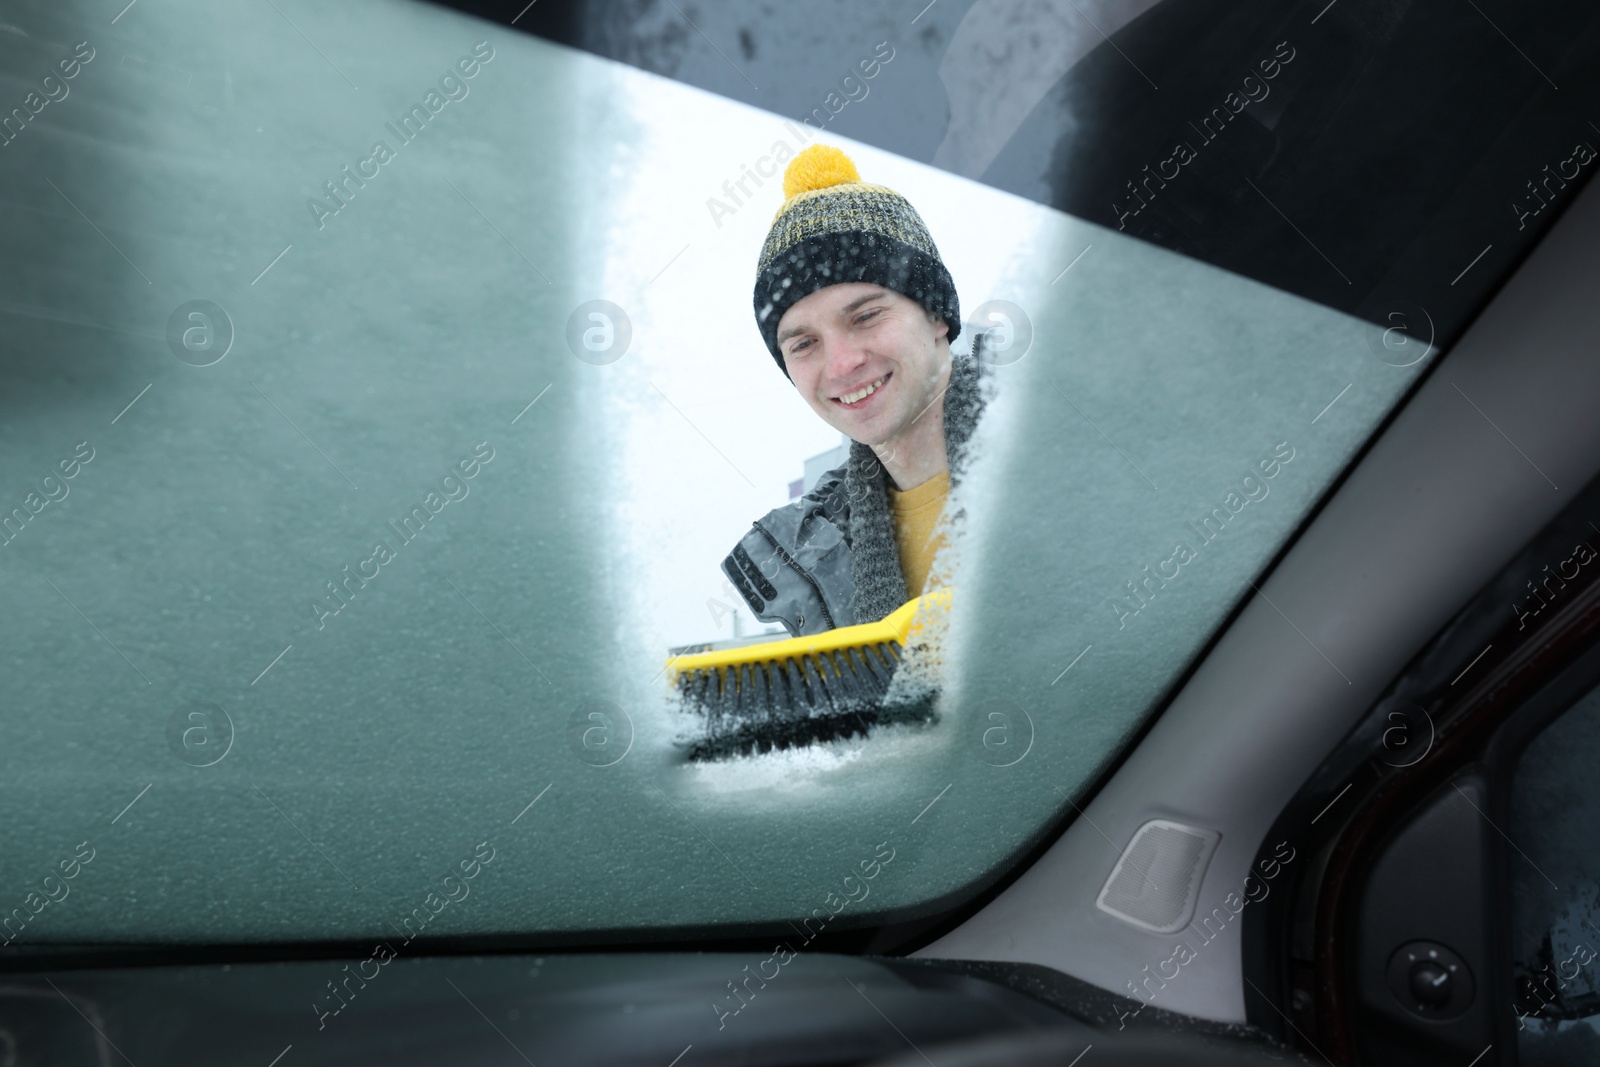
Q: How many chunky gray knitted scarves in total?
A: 1